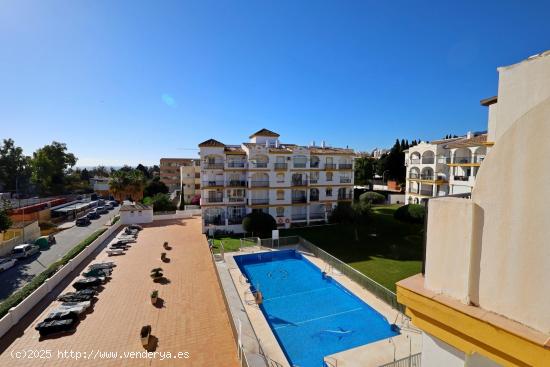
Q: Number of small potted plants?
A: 5